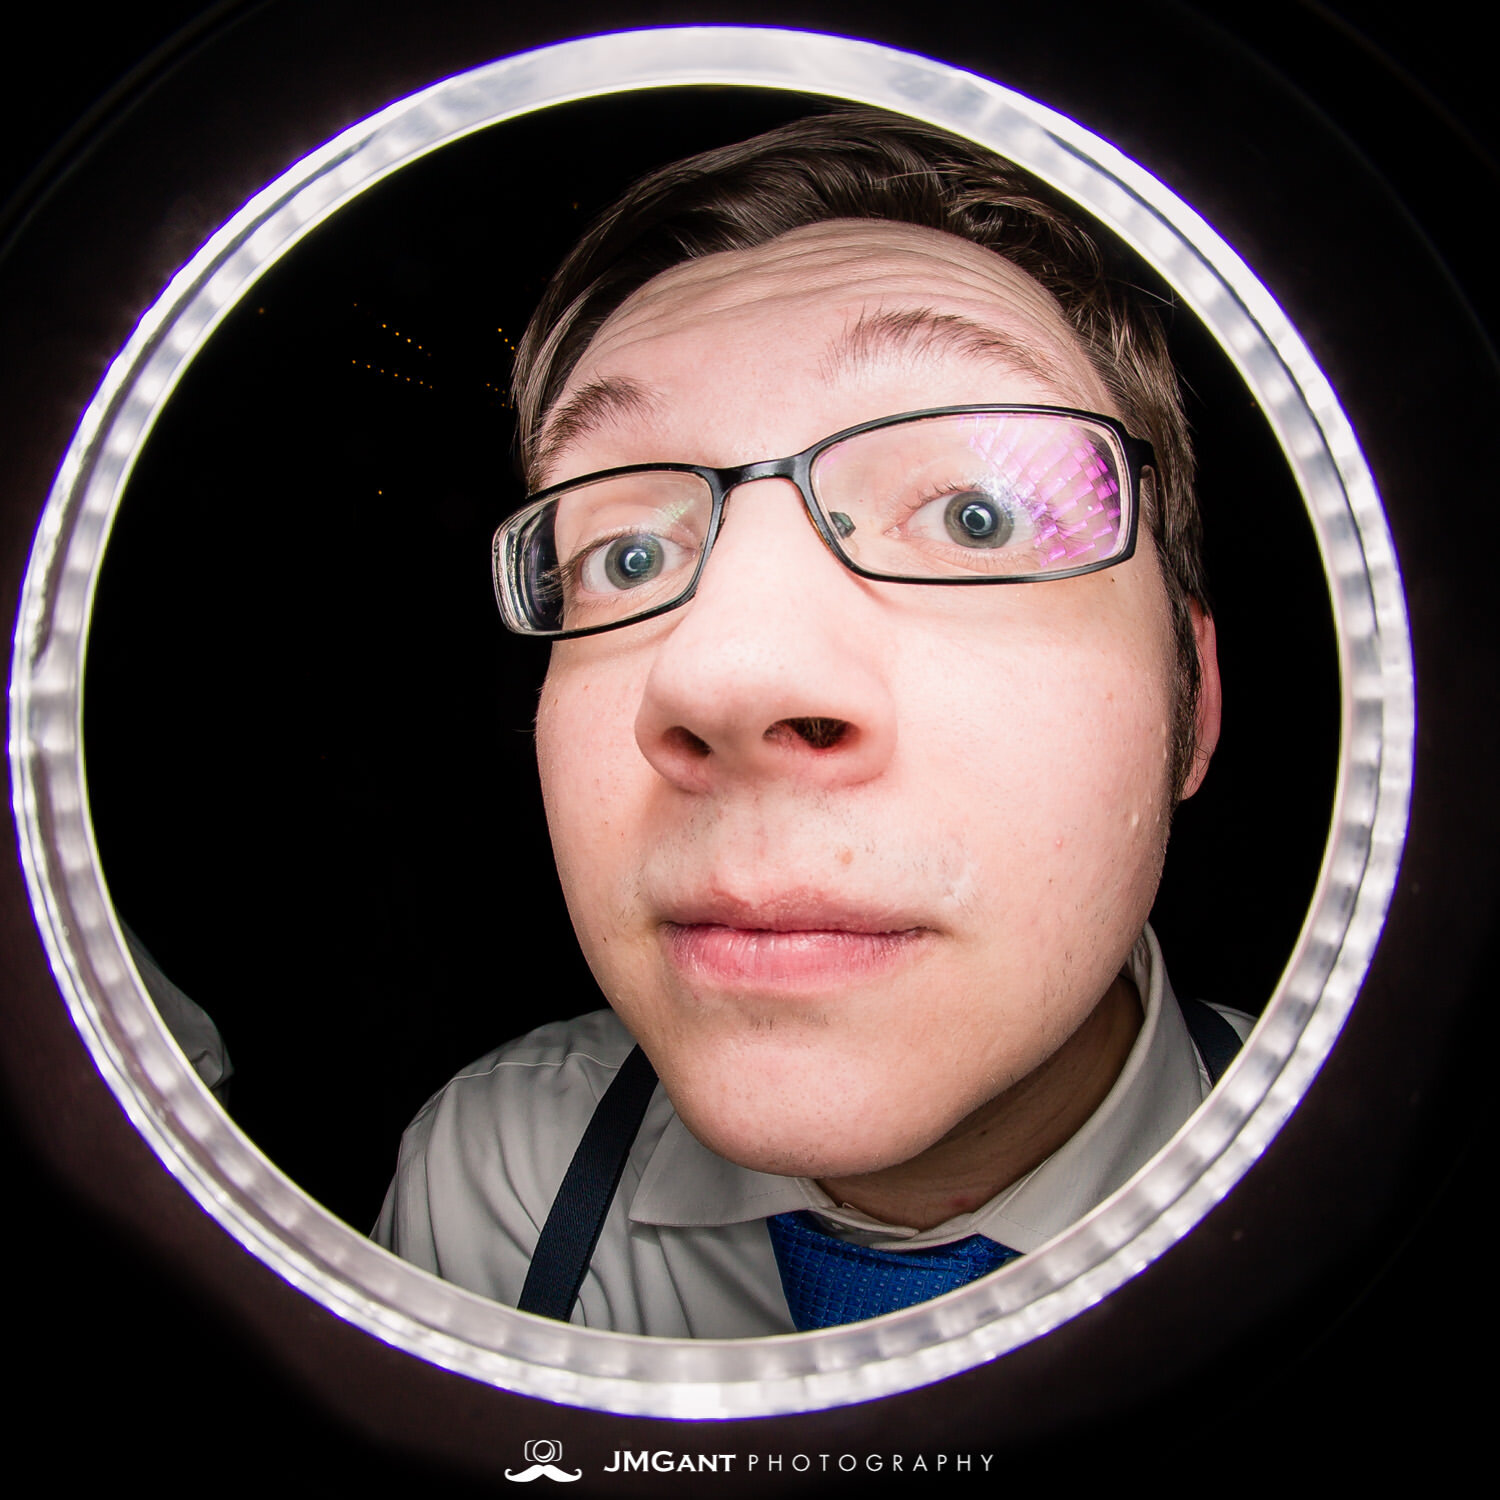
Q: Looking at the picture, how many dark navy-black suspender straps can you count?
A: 2